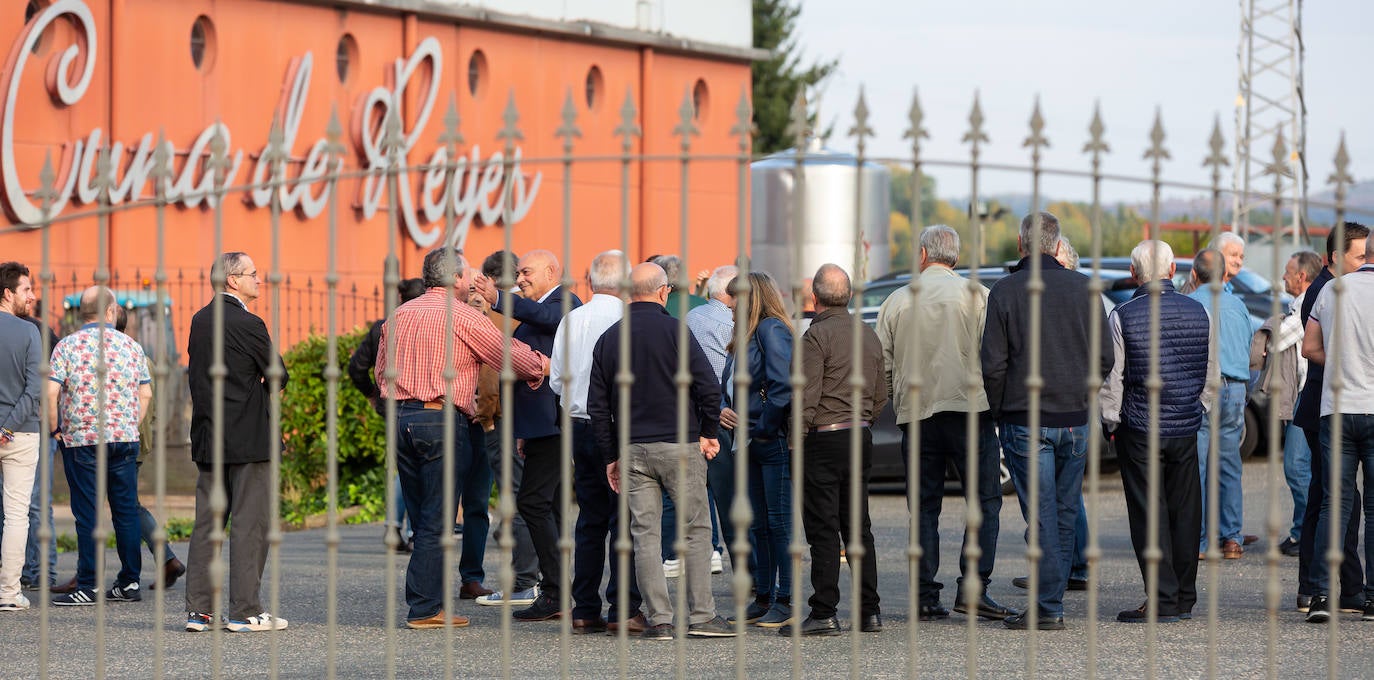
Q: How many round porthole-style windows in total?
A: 6